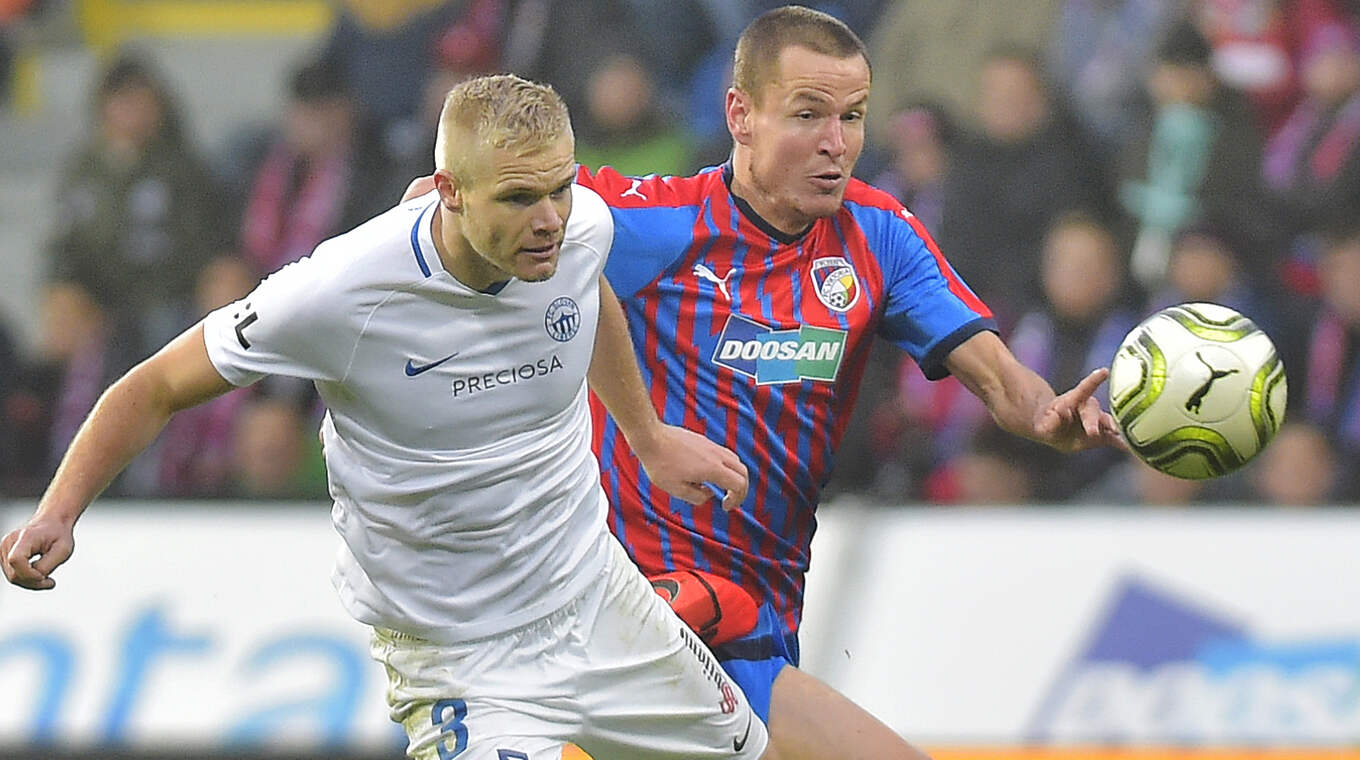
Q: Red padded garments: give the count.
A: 1